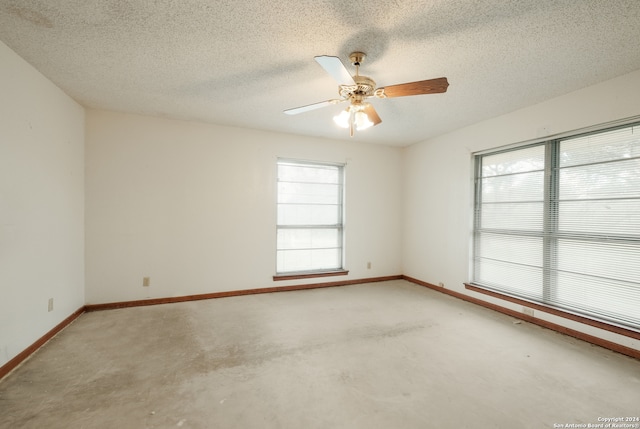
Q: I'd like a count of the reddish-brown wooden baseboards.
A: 3